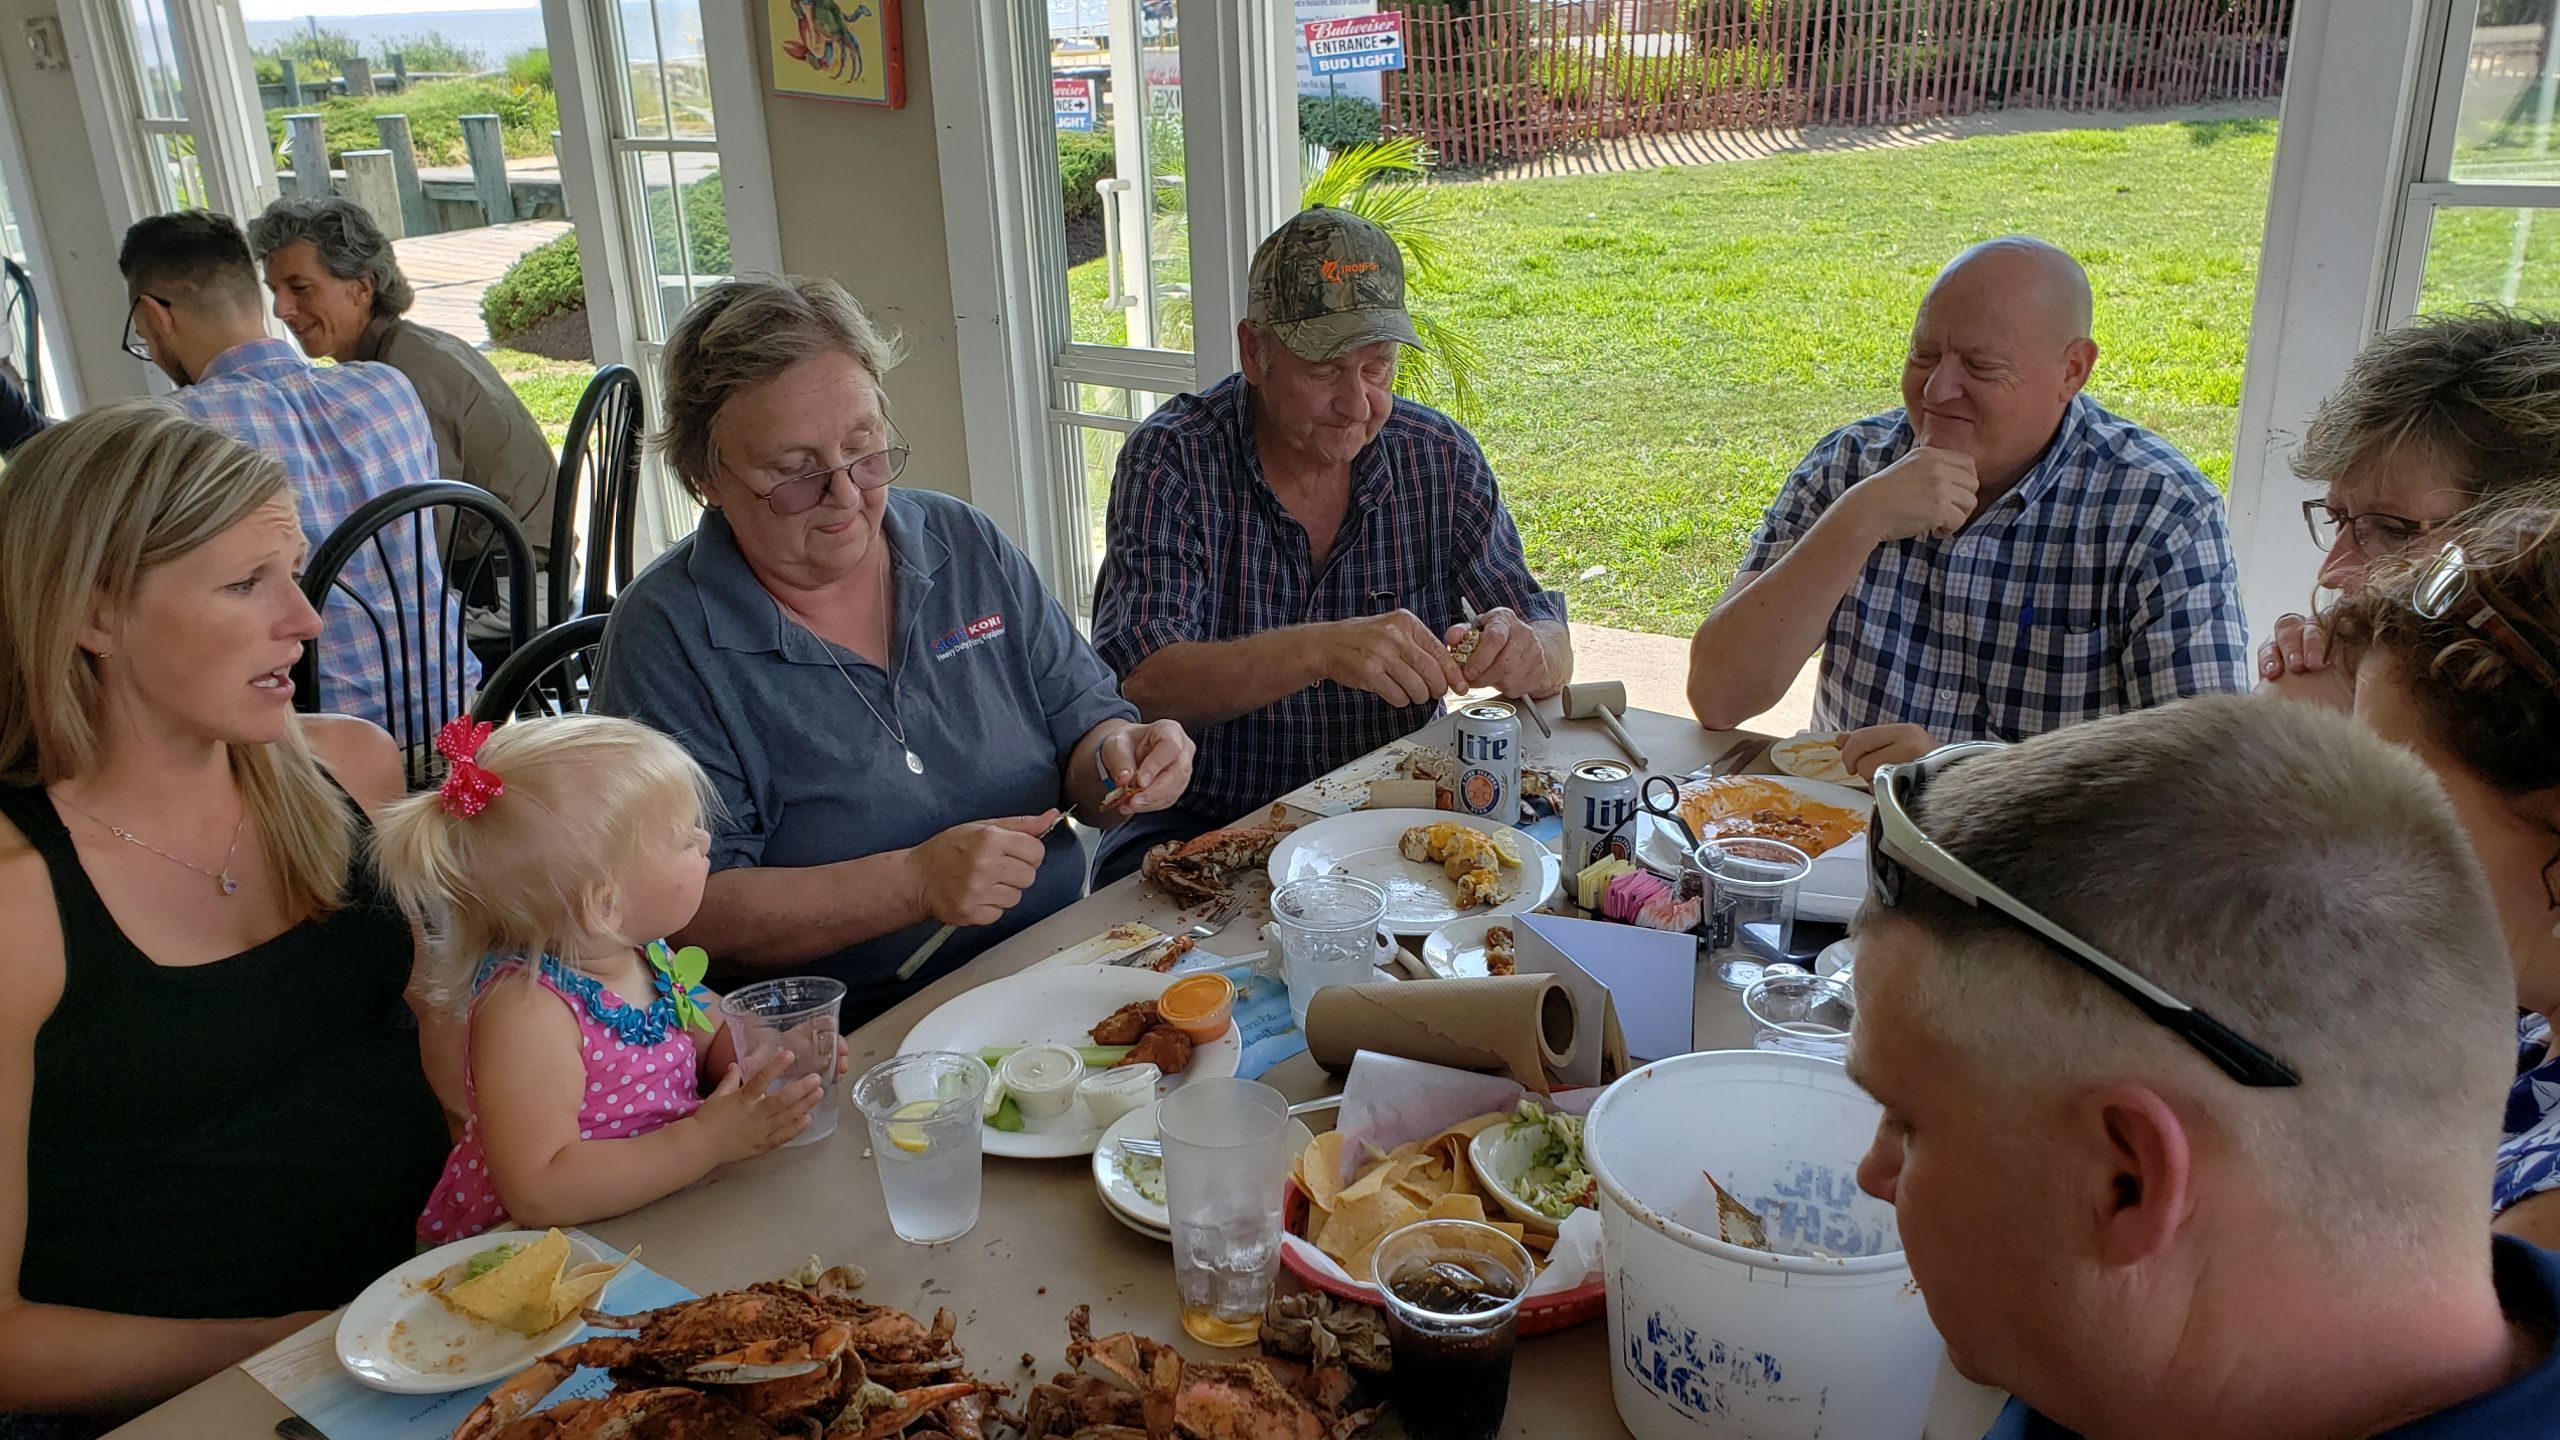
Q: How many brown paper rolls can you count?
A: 1